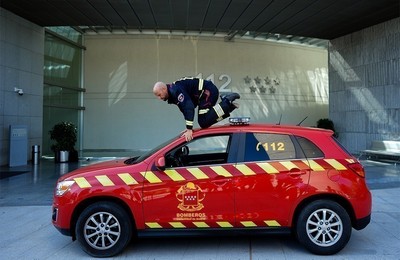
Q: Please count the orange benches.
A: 0